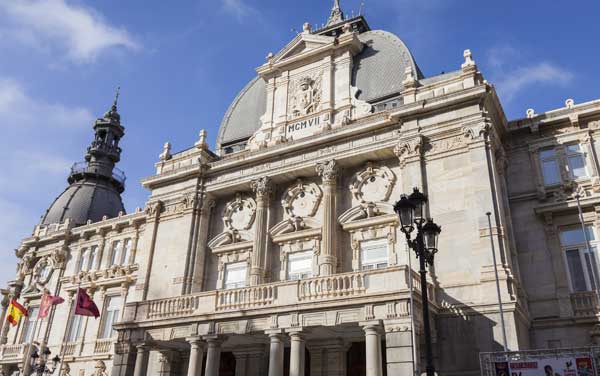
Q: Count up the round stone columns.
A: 8